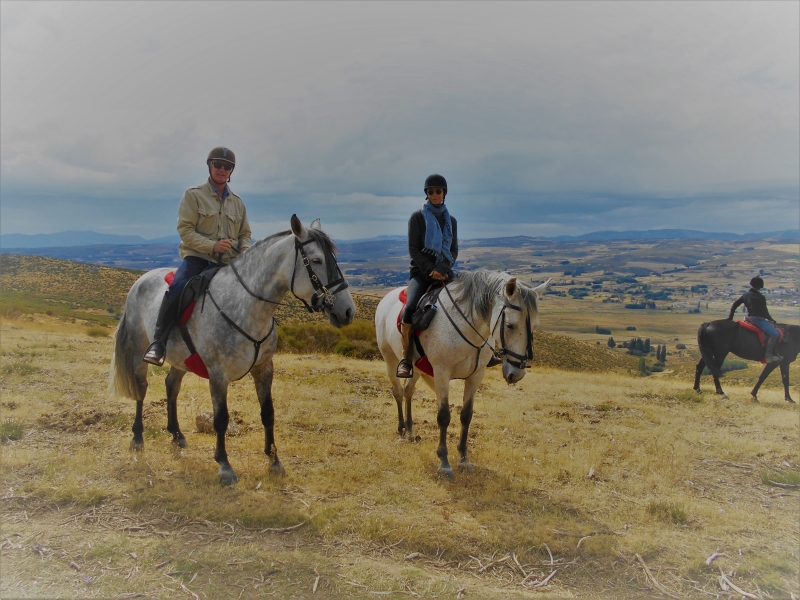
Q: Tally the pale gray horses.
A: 2